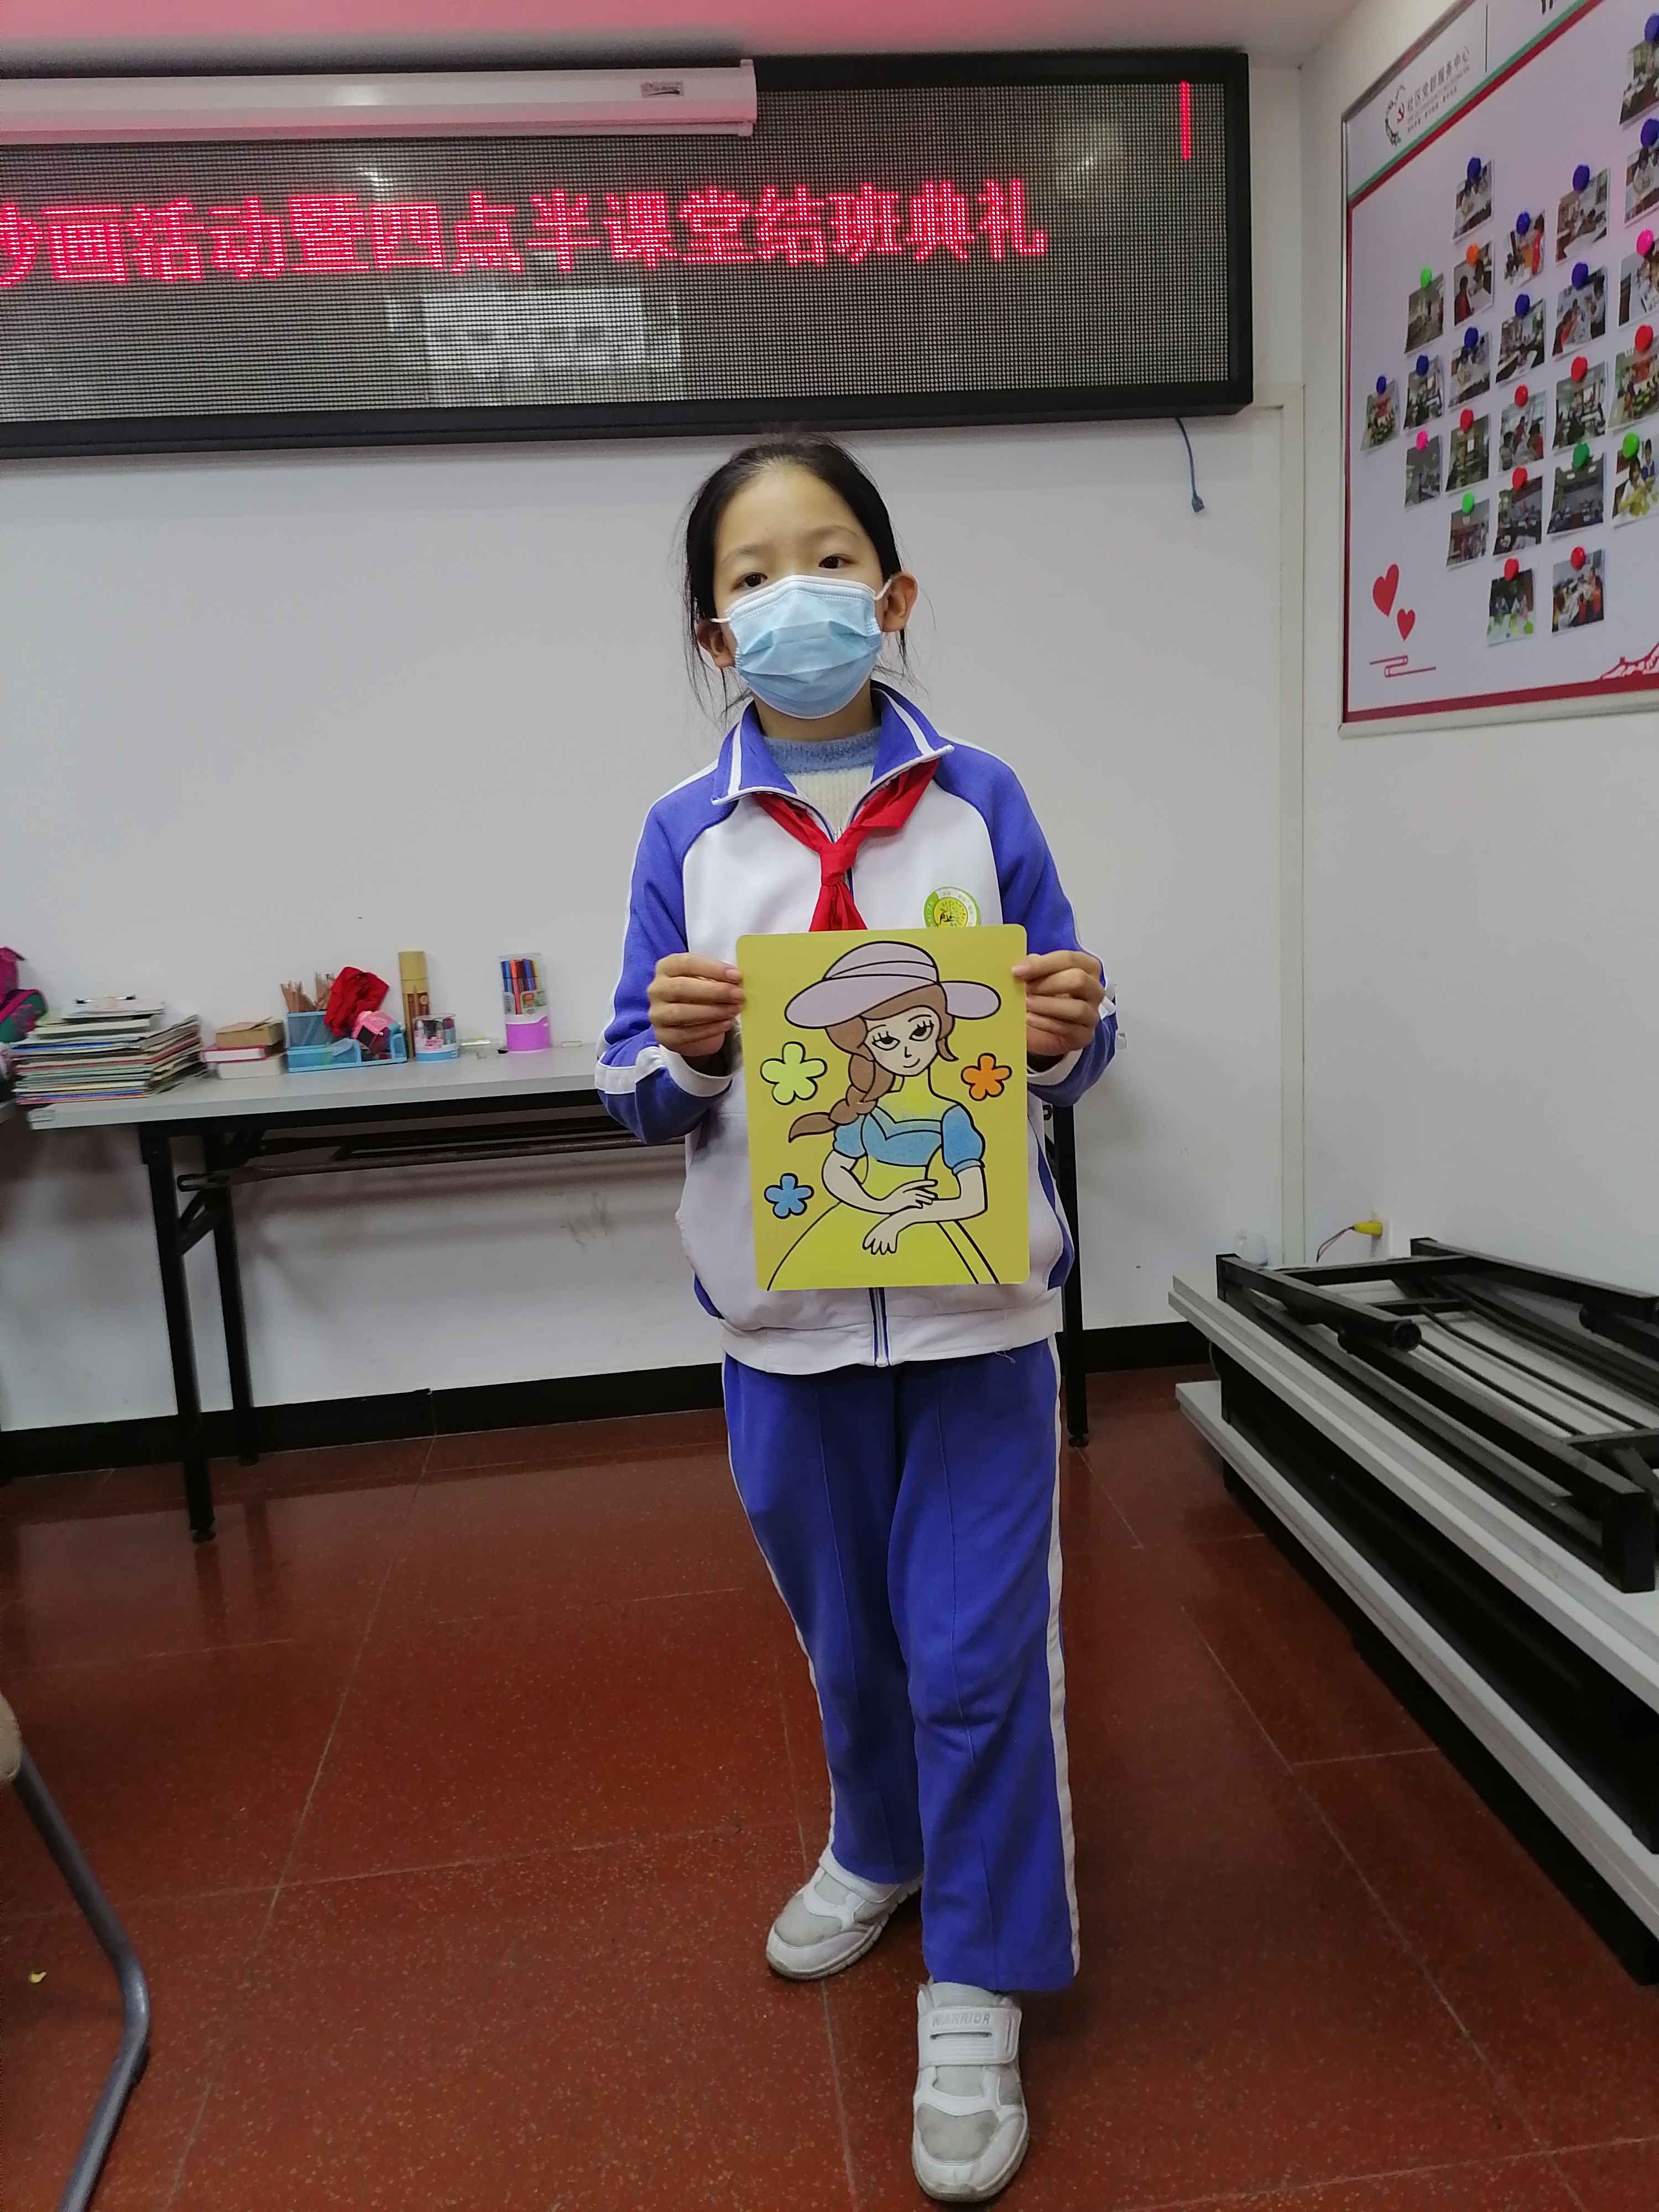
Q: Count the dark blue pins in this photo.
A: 10